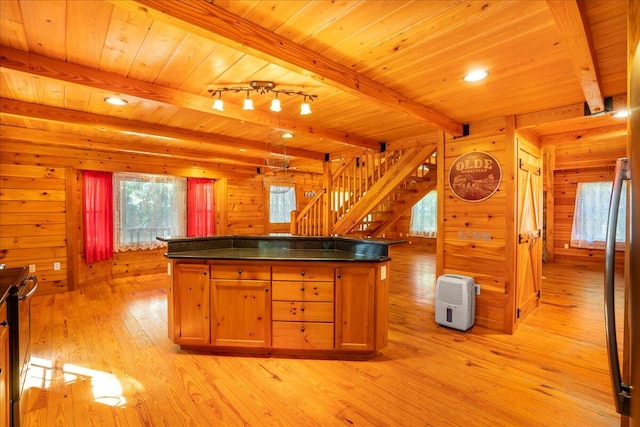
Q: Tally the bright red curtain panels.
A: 2